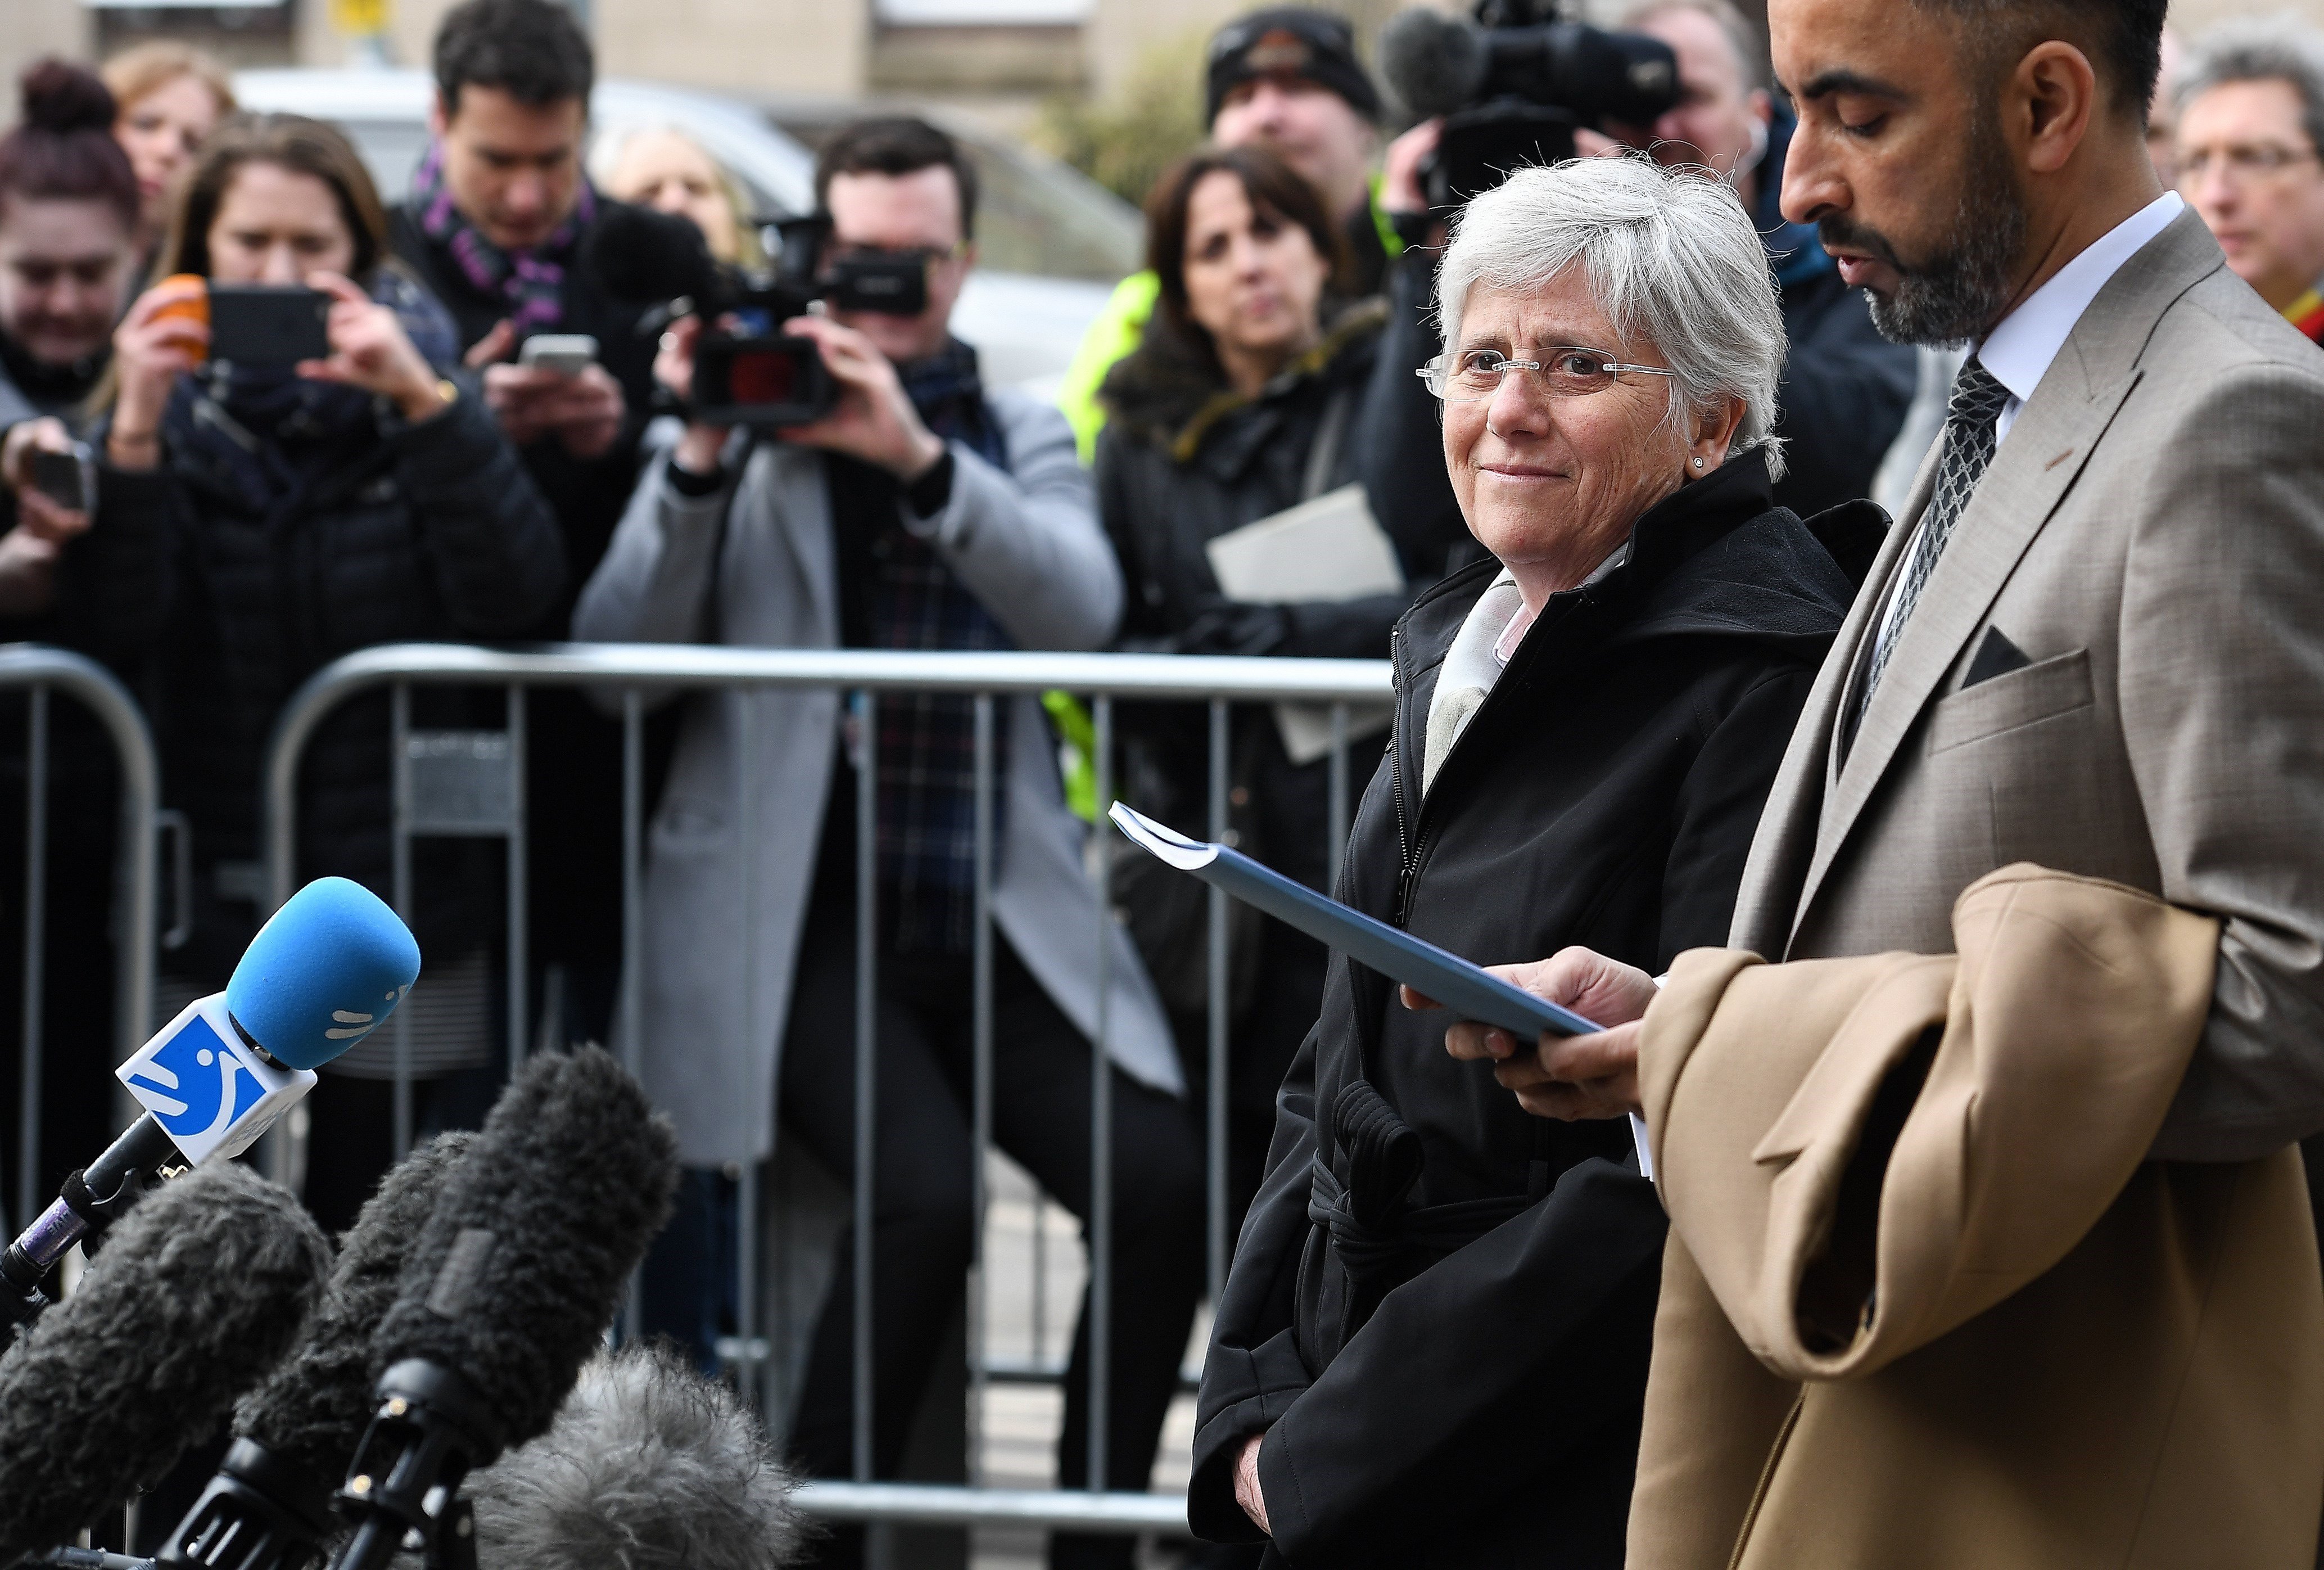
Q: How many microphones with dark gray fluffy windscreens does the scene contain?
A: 3